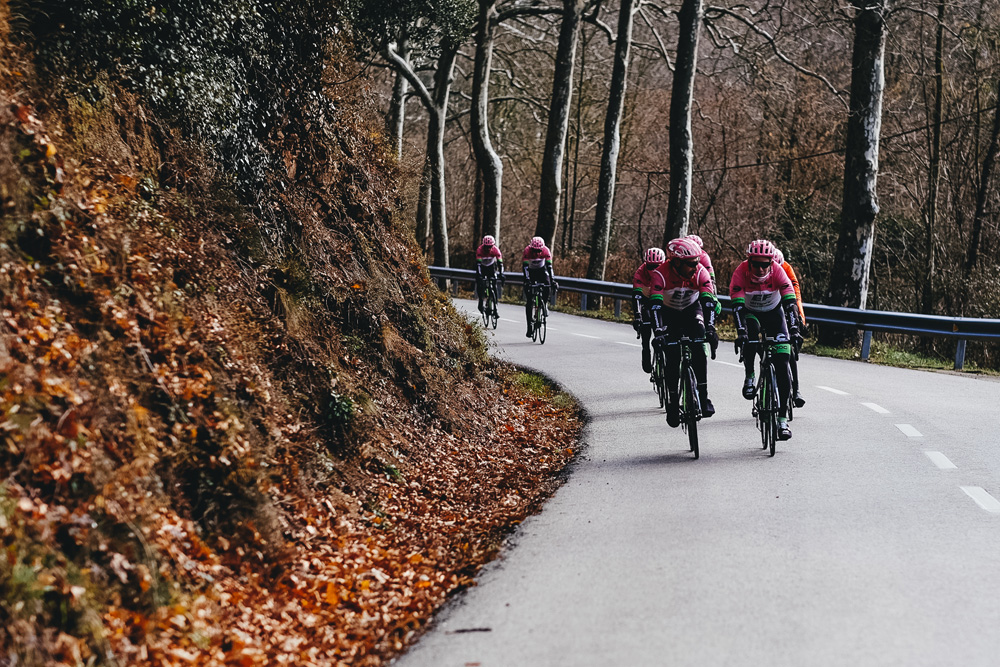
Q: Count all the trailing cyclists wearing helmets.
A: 2